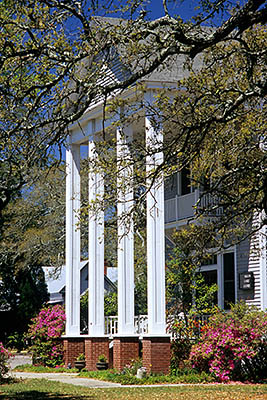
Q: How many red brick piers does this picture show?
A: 4